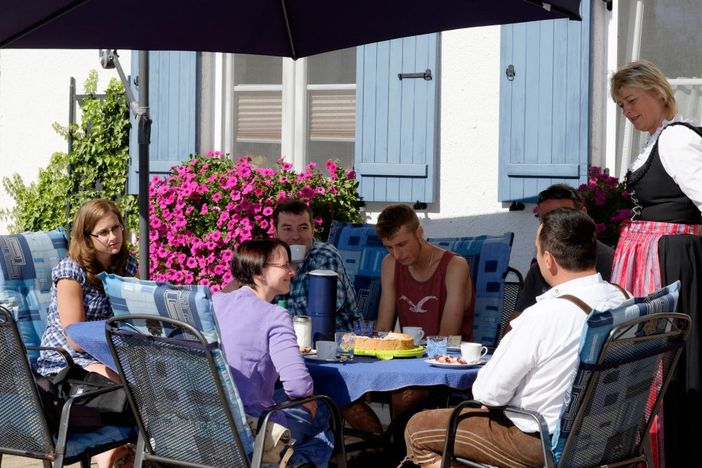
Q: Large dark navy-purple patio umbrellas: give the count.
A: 1